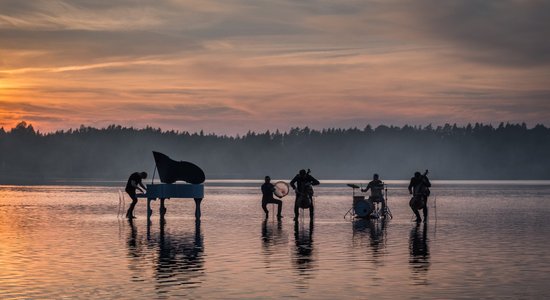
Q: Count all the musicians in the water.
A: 5